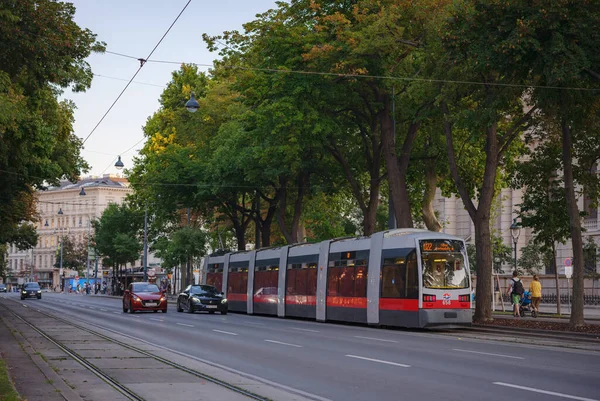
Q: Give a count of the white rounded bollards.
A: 0